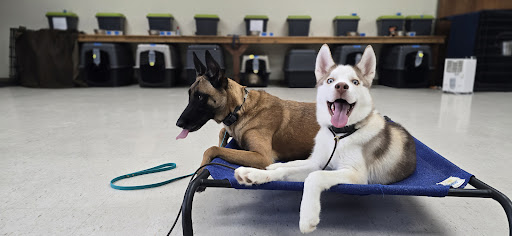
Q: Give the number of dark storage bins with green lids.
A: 9